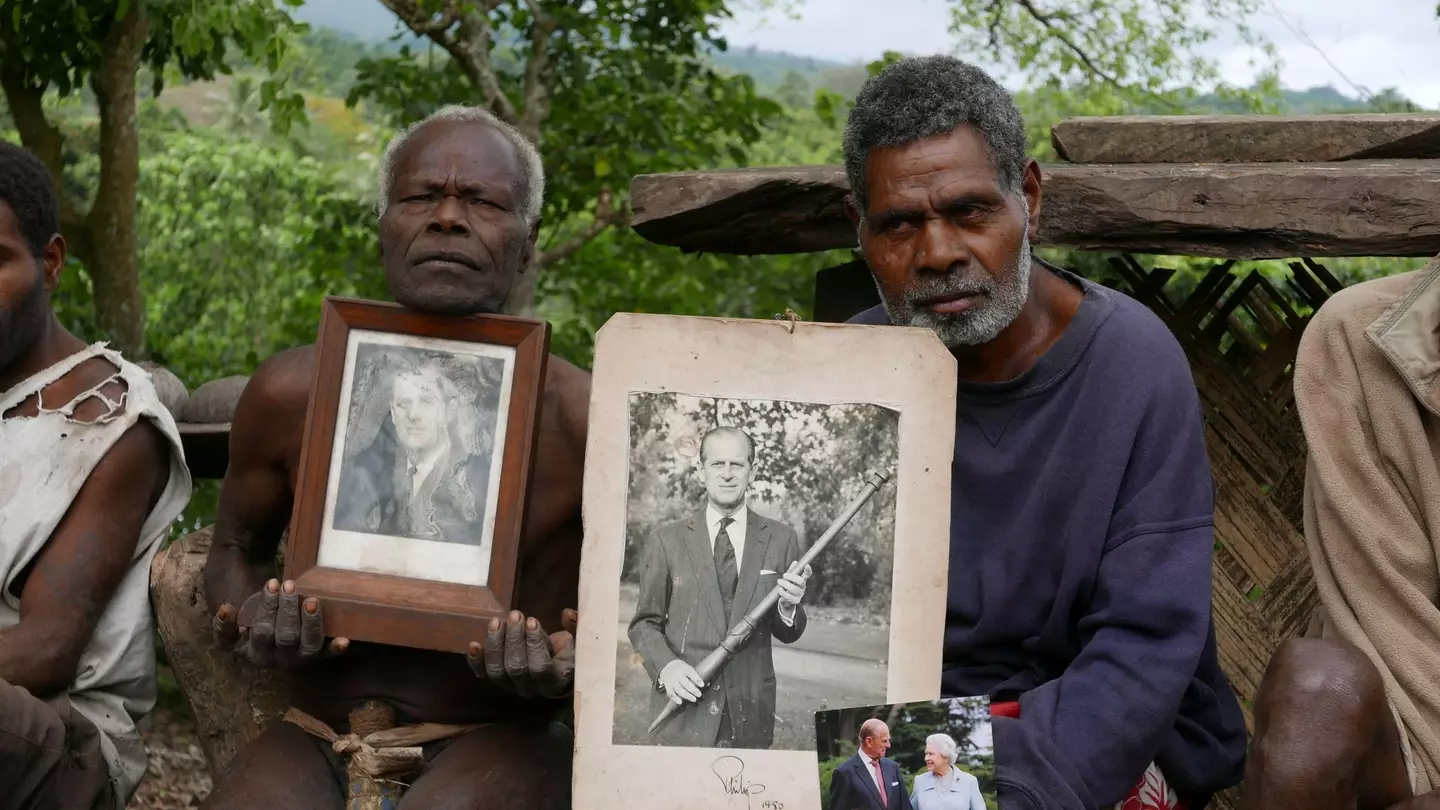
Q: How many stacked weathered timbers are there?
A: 2